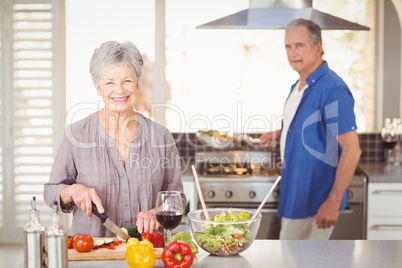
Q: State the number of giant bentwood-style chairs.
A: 0